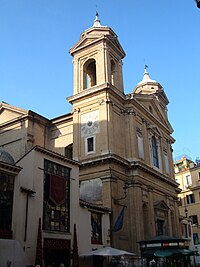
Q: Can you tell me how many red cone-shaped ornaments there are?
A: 2